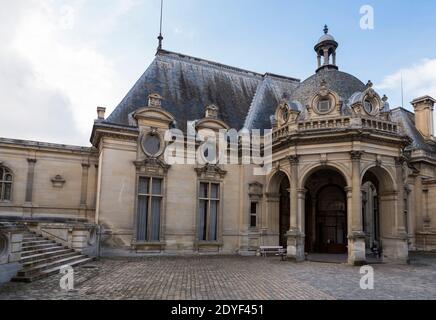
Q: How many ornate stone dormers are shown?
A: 5